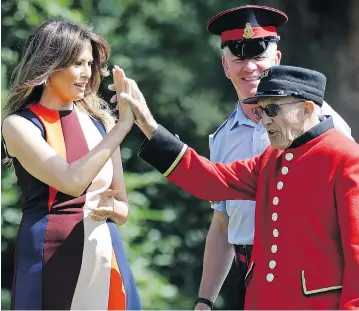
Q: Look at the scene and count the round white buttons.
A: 9